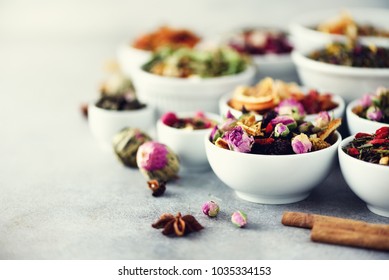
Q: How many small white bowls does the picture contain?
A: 11